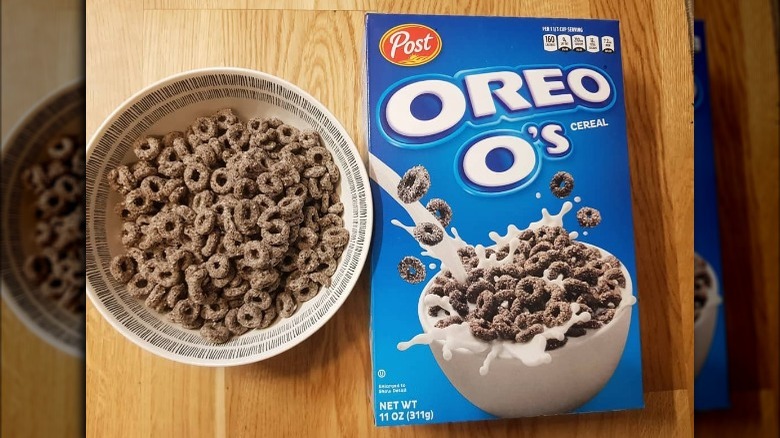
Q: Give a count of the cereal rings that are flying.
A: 6